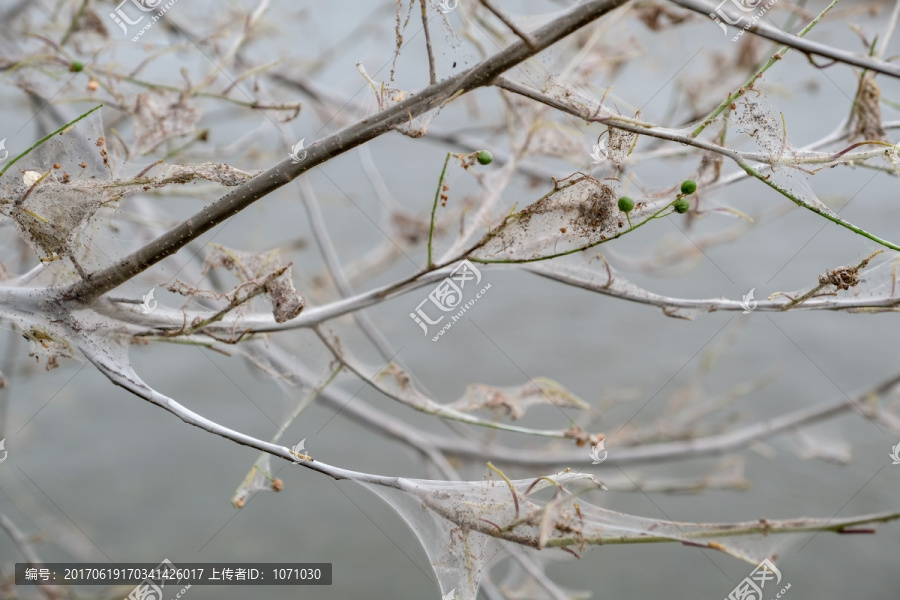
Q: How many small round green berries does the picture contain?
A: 5